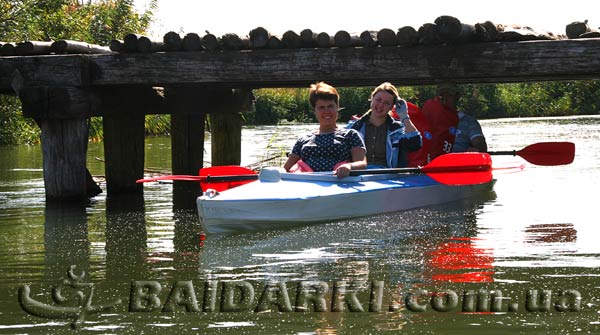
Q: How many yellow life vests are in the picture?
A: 0